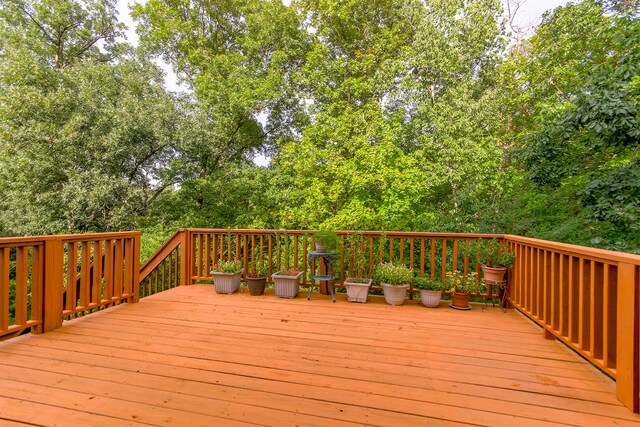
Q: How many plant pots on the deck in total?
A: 9